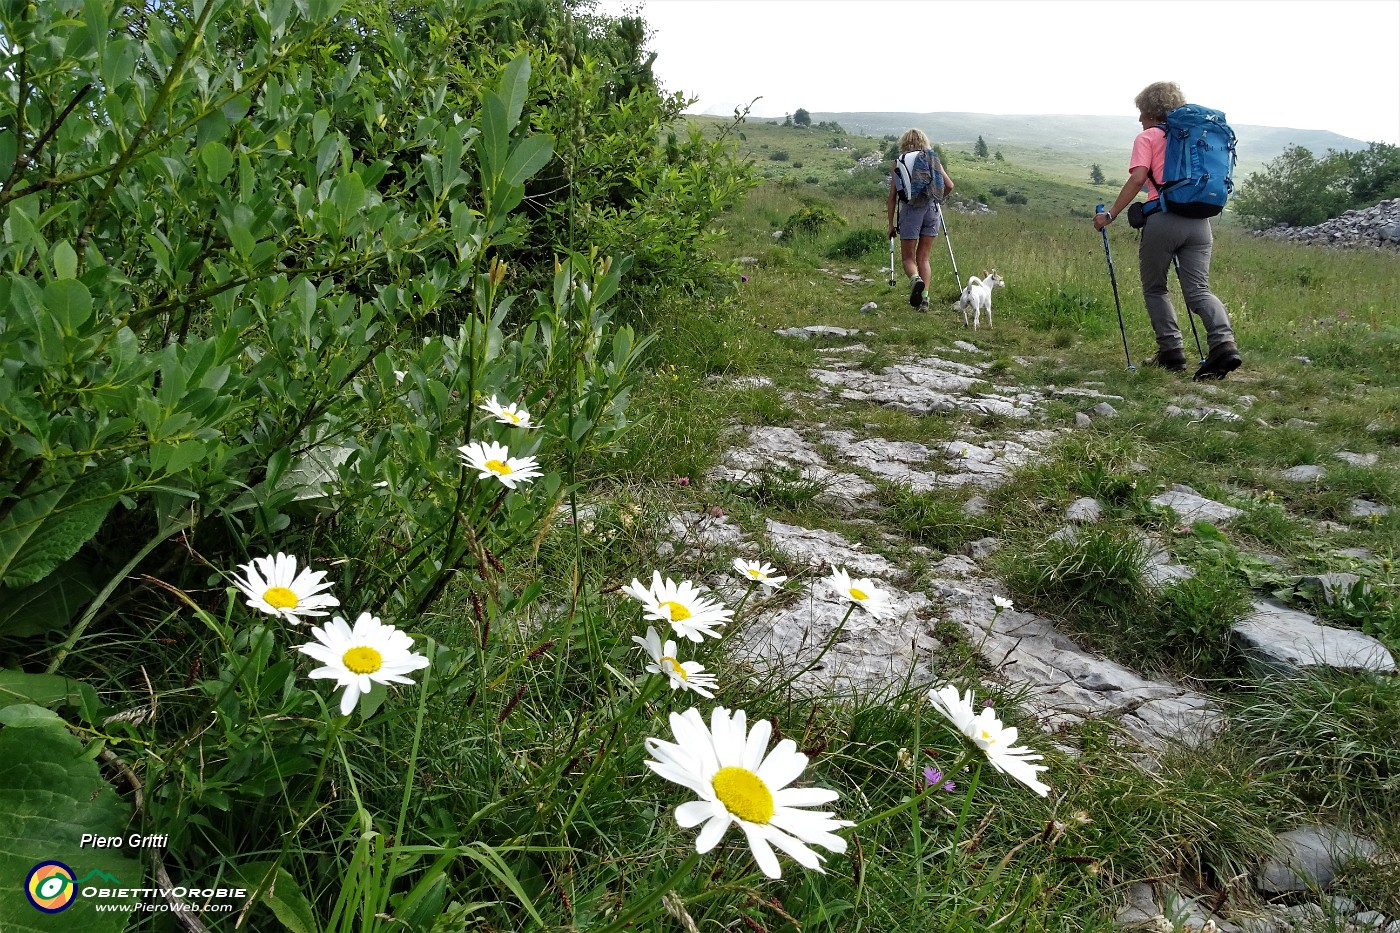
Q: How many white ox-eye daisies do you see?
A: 11